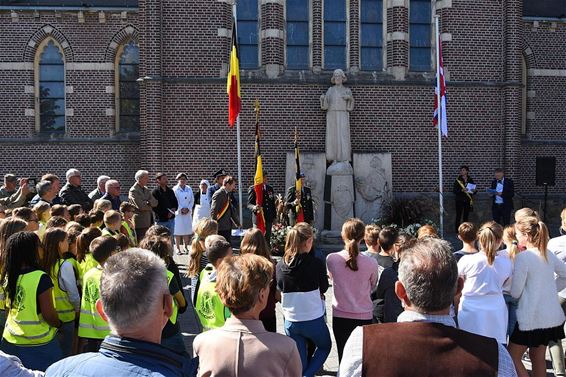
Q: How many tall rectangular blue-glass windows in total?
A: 5